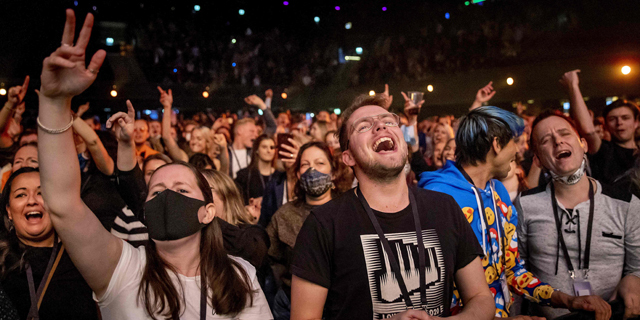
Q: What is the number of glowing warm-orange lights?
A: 8